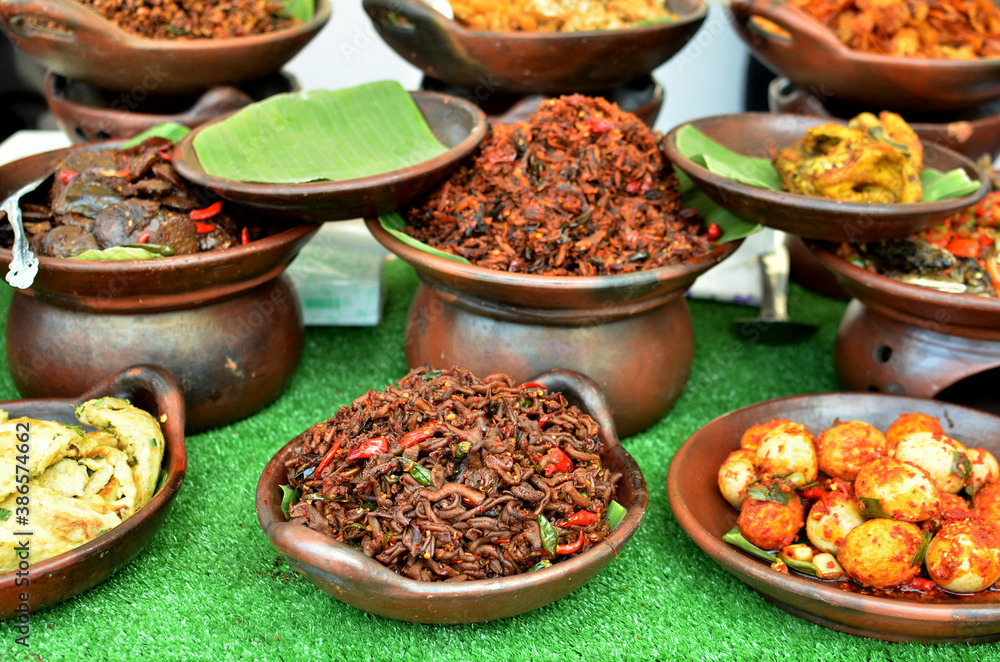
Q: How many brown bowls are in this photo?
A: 11